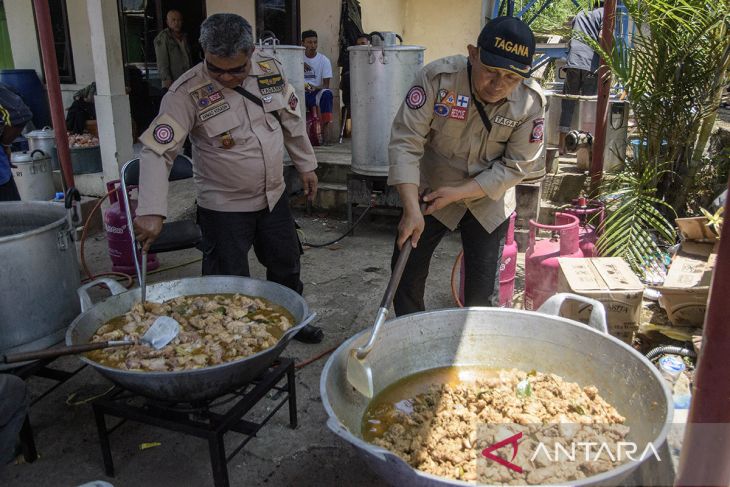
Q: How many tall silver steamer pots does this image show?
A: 2